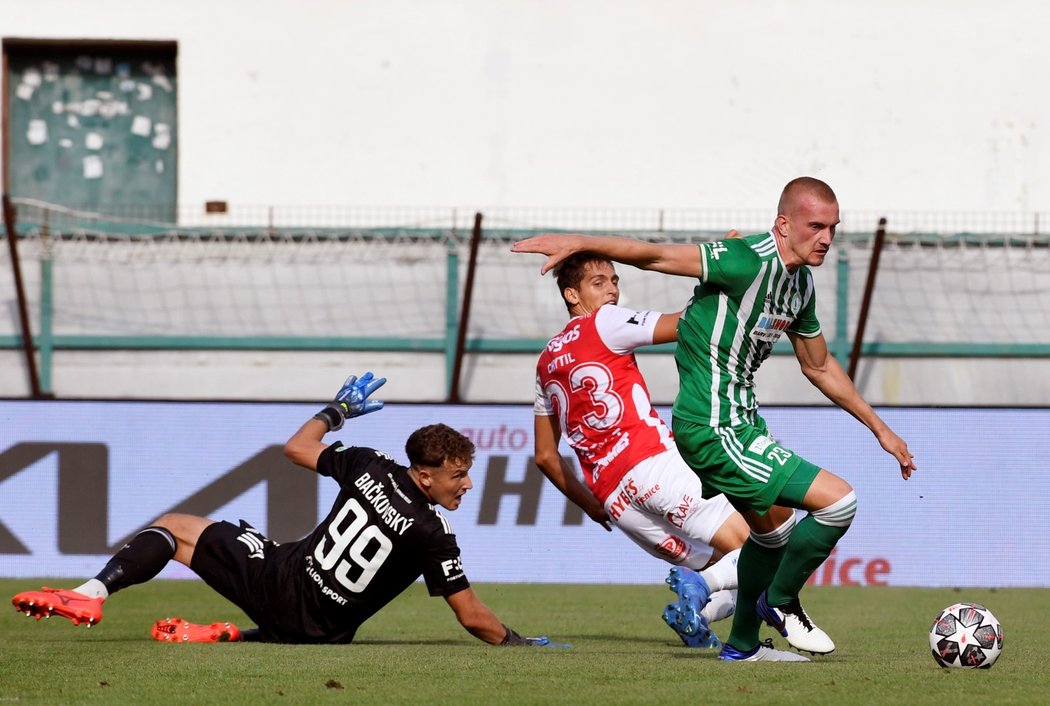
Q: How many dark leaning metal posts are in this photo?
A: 3